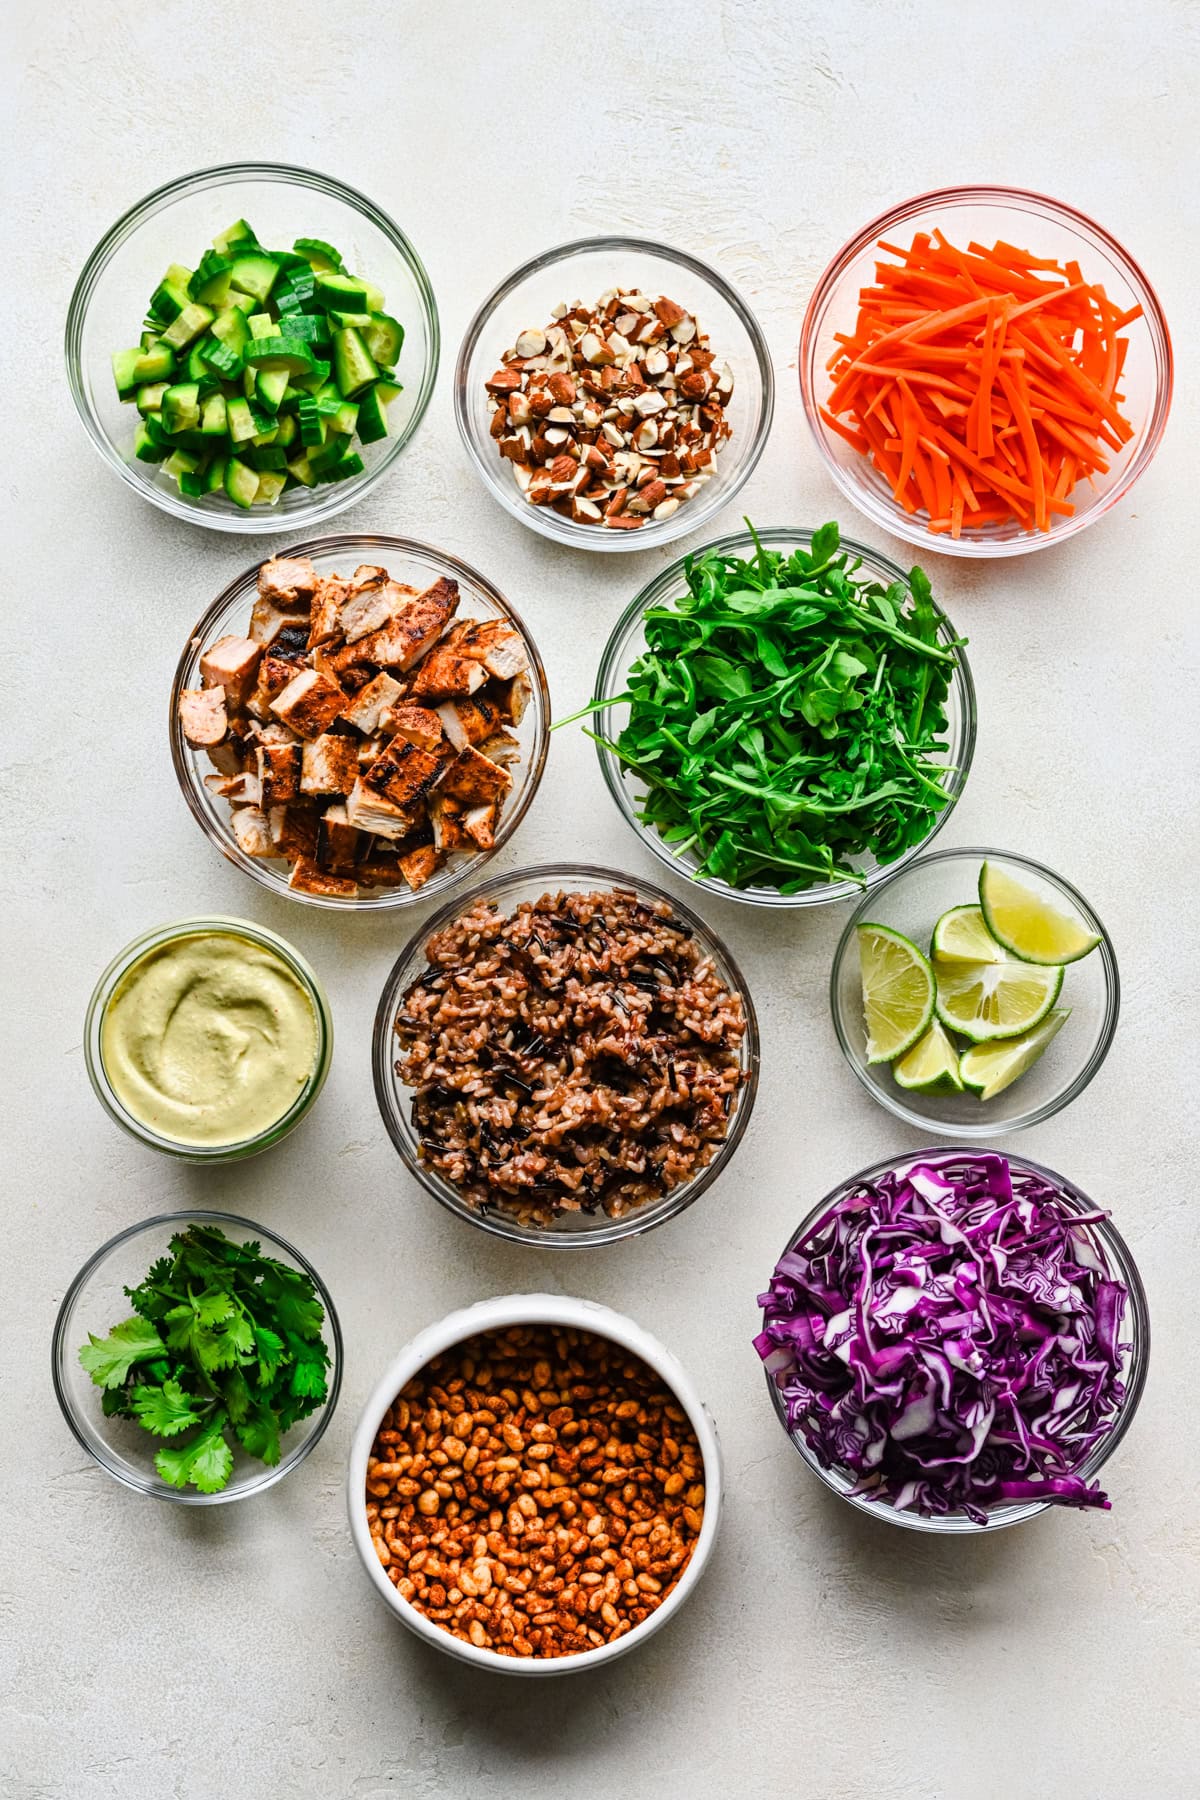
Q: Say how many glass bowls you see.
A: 10